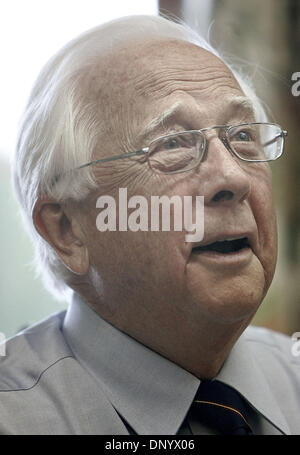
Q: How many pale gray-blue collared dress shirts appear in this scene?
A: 1